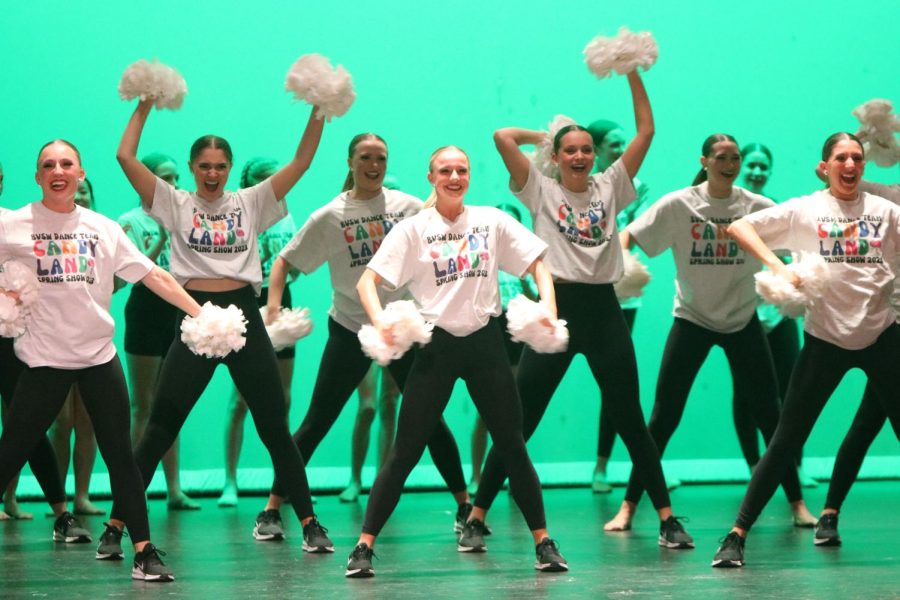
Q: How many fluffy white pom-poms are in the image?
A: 12